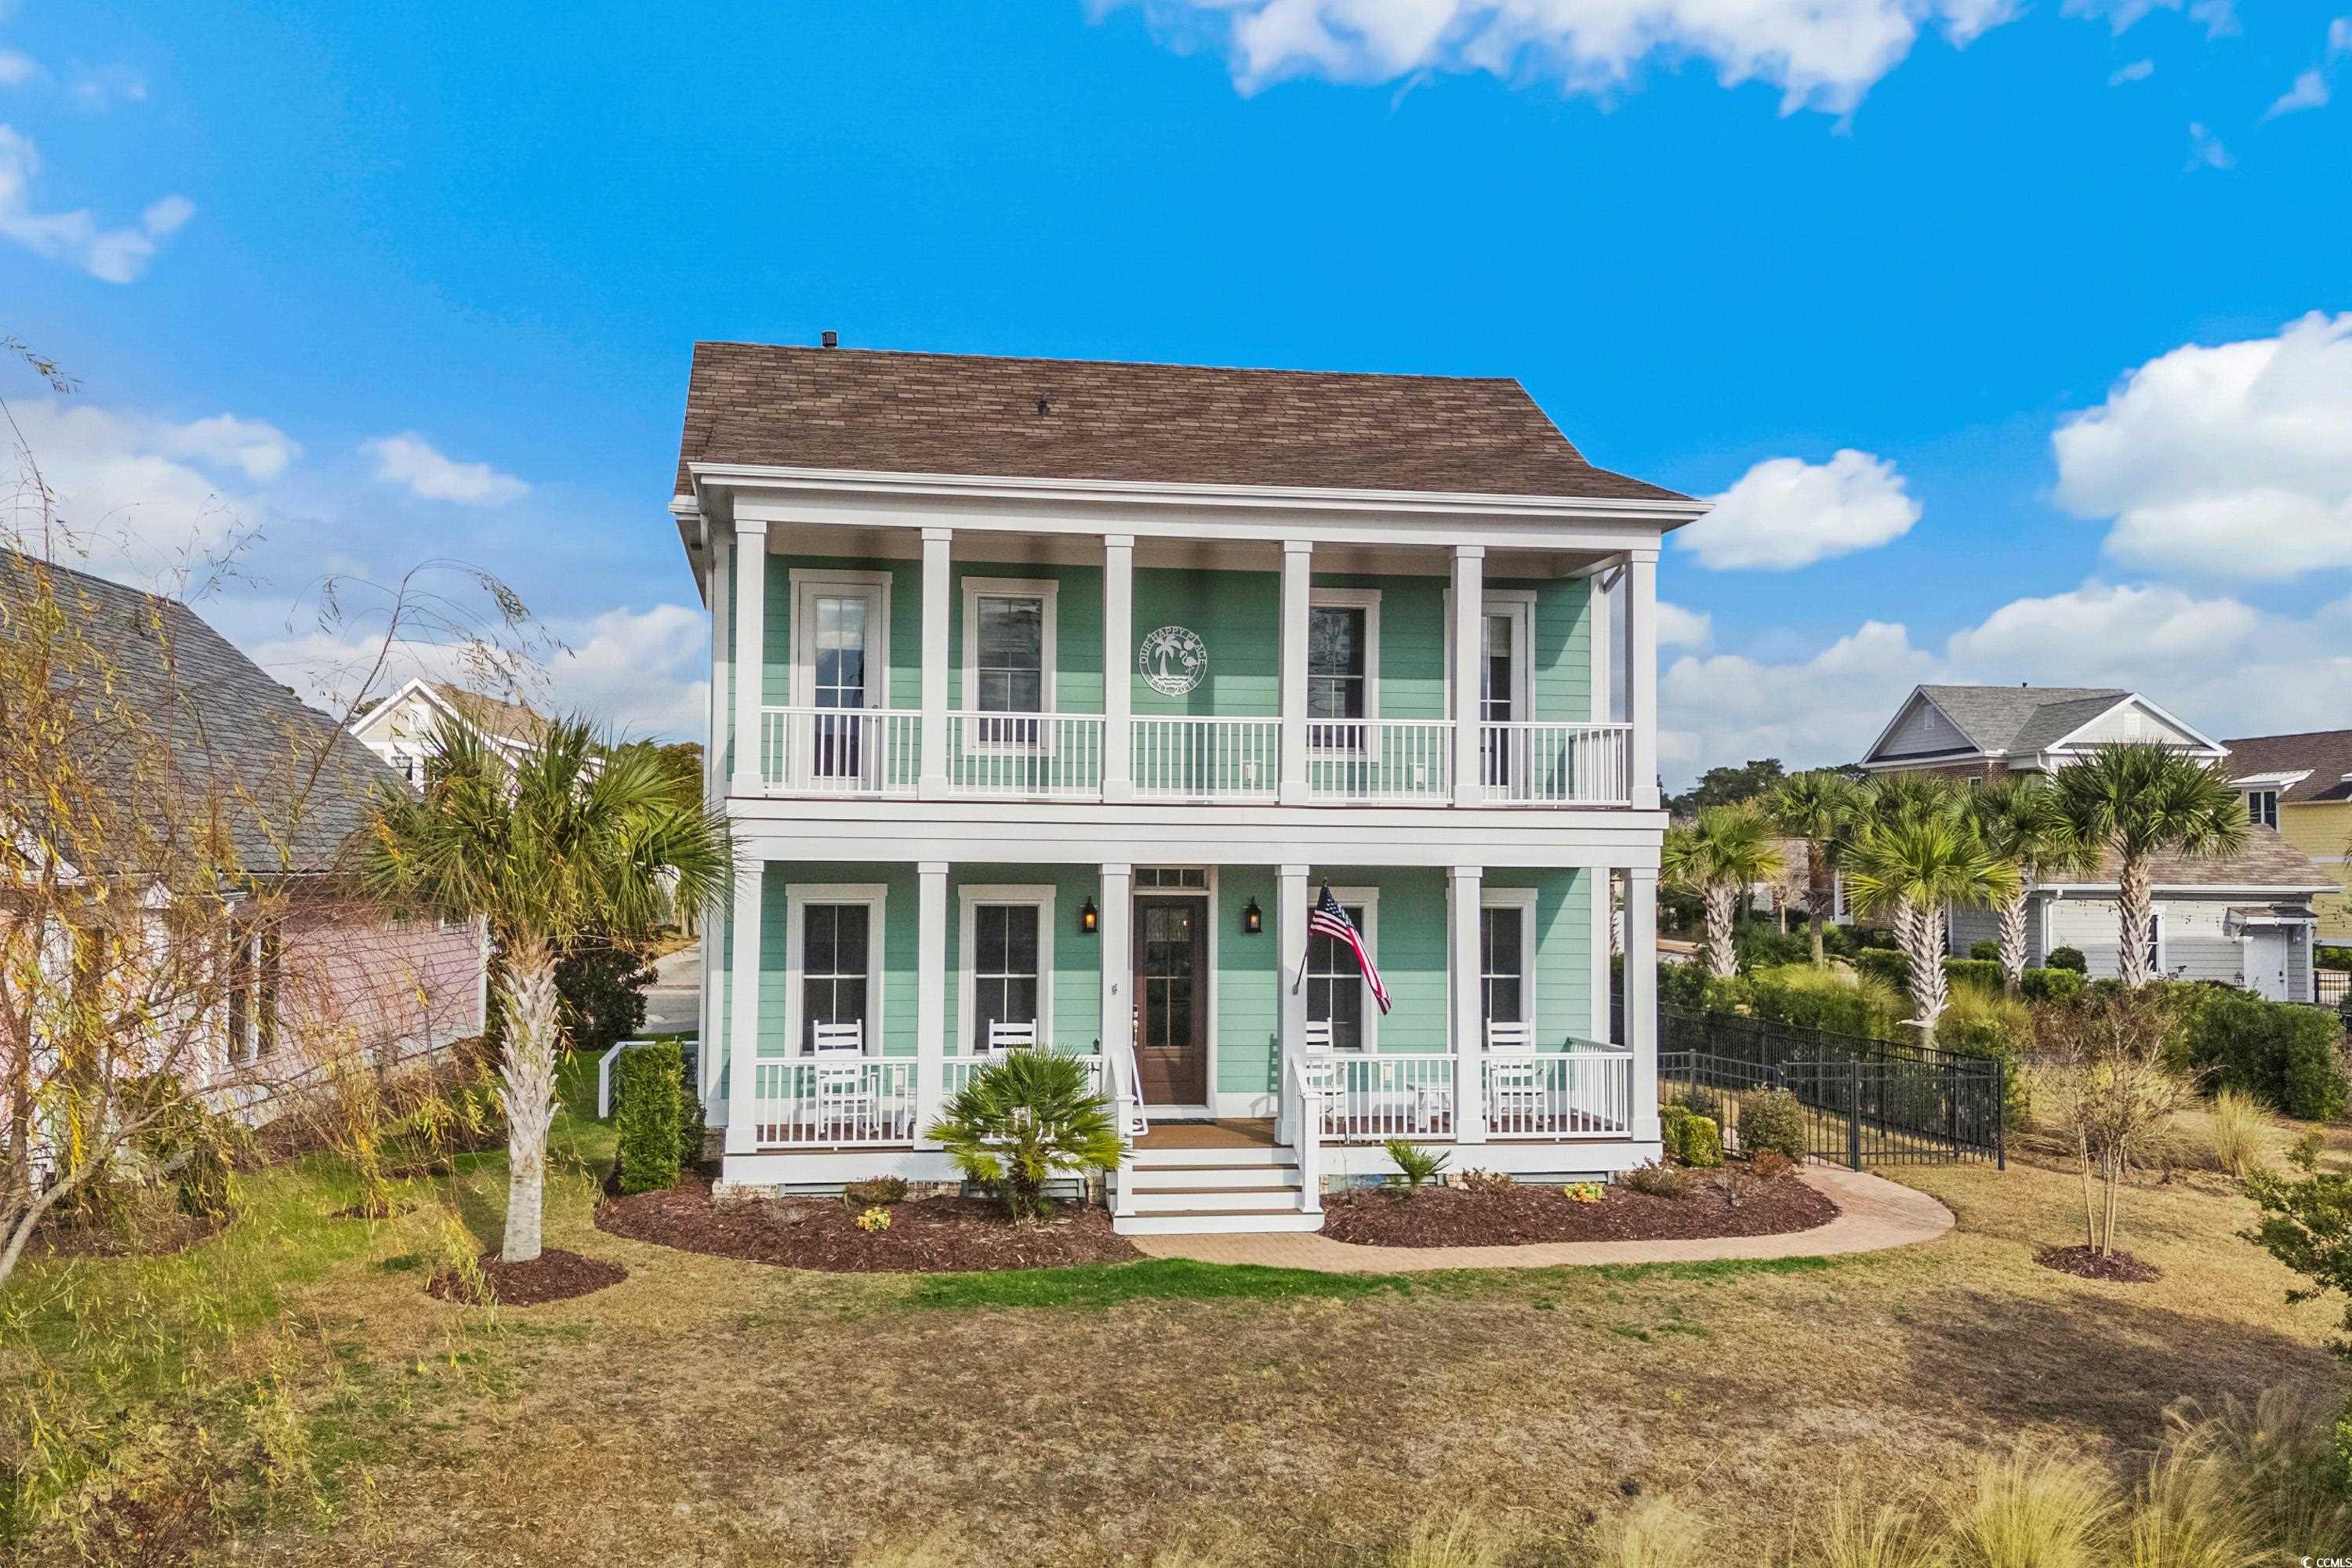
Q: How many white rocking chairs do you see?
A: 4